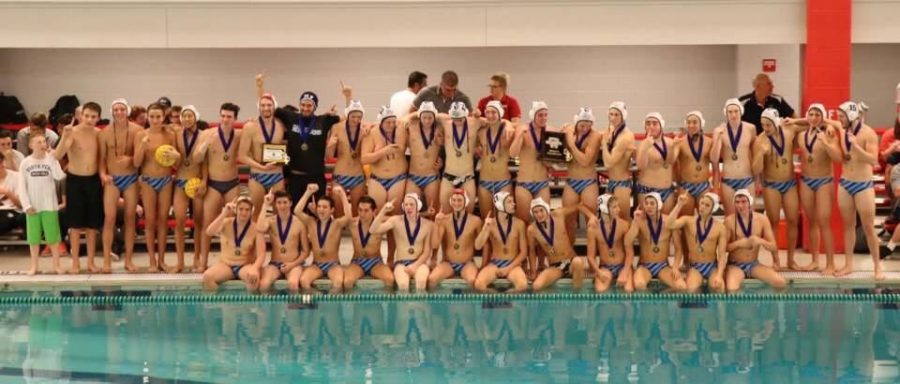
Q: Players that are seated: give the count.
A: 12